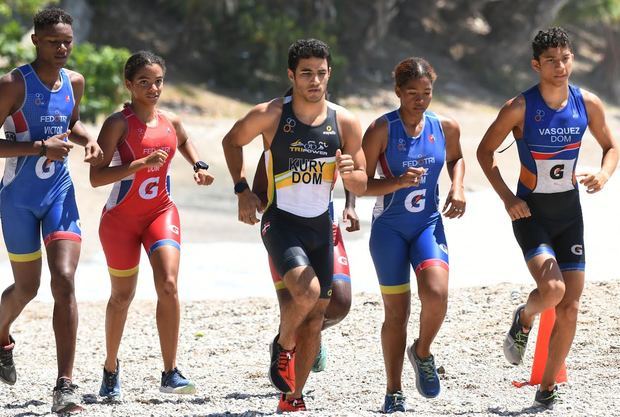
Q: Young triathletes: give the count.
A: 6